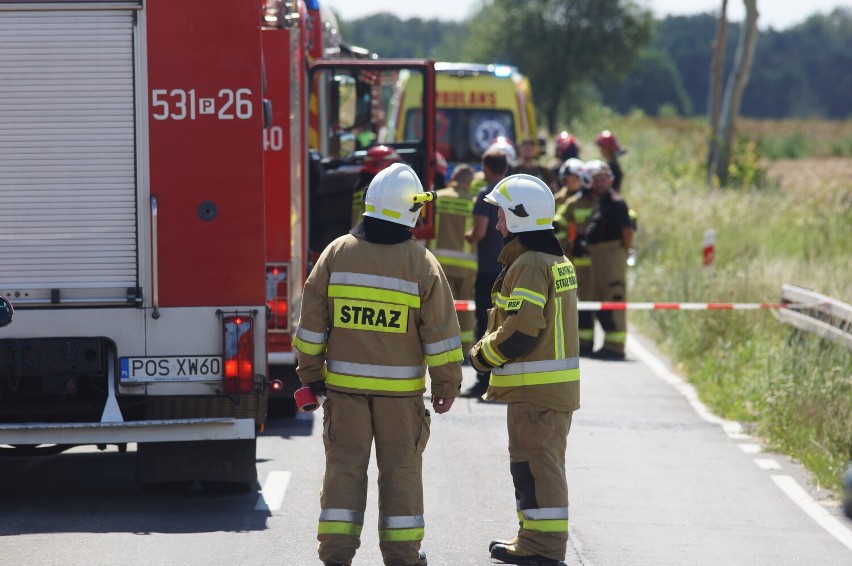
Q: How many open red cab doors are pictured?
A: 1